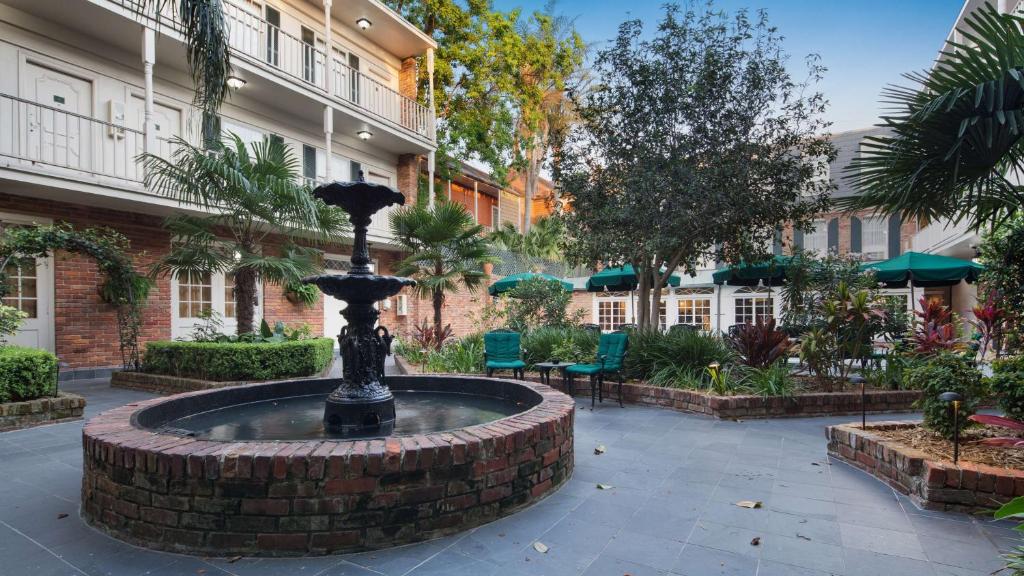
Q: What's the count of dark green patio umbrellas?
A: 4